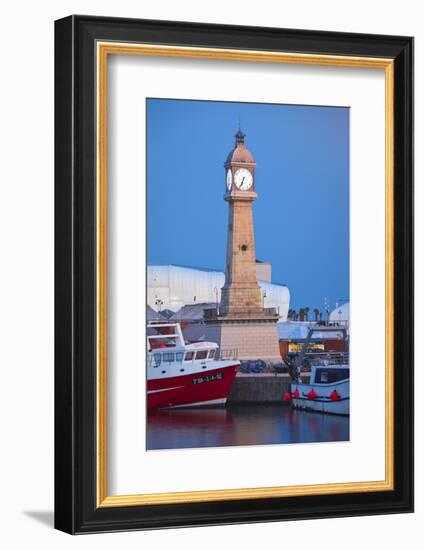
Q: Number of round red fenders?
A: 4